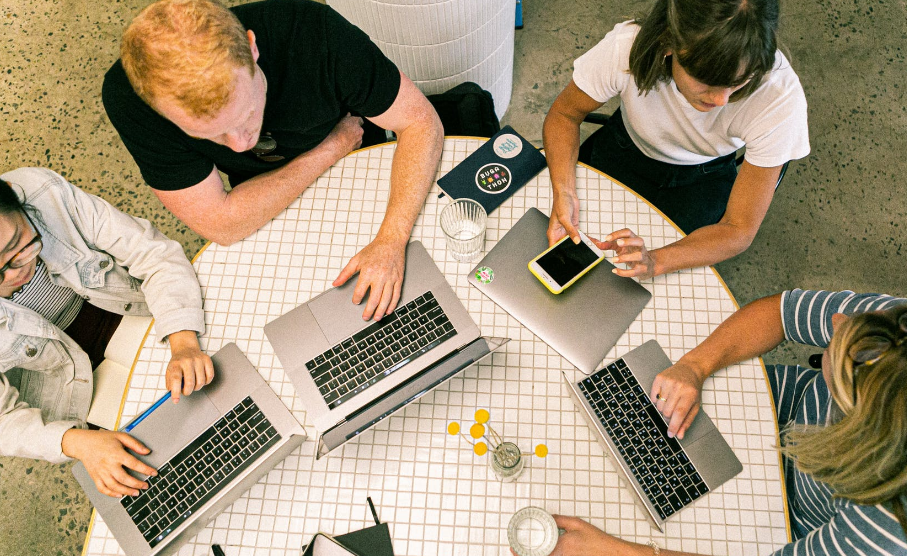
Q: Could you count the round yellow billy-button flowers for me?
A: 5